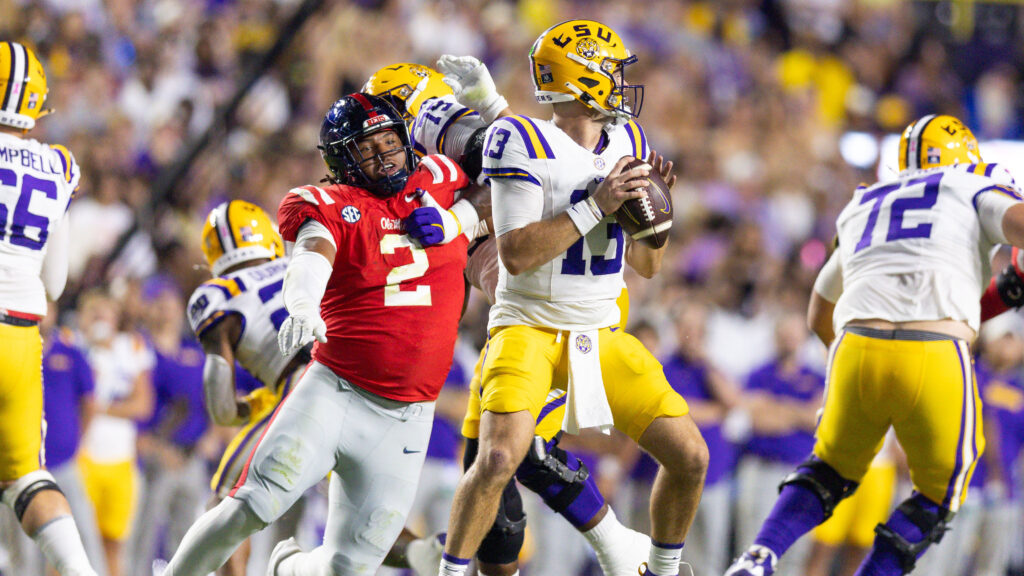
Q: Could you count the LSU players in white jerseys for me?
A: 5